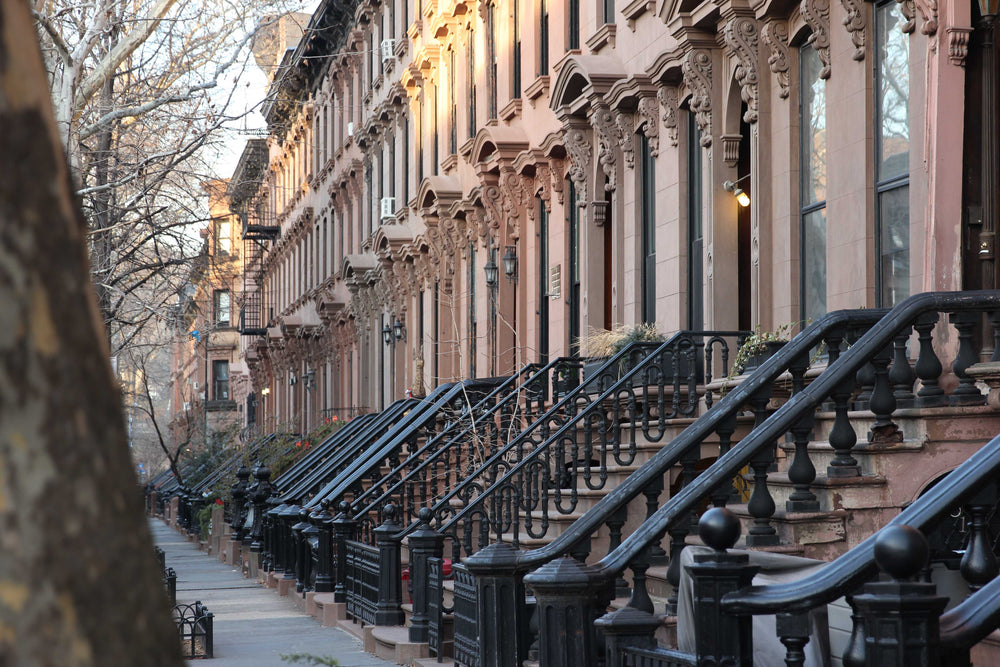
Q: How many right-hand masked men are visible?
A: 0